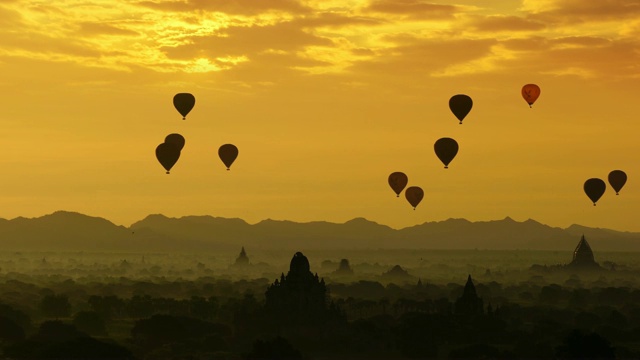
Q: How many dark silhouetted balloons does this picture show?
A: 10